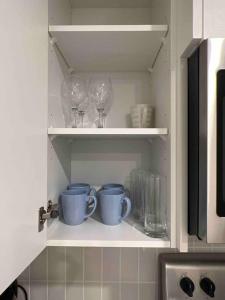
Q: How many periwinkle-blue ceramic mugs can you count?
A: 4